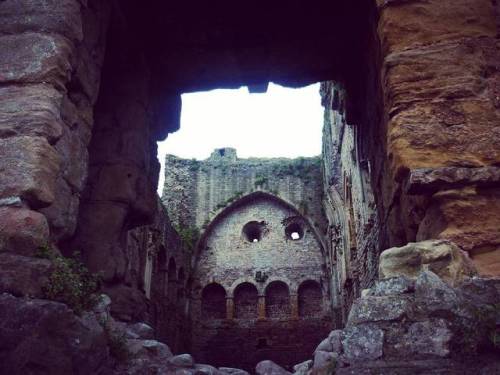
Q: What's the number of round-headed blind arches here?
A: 4